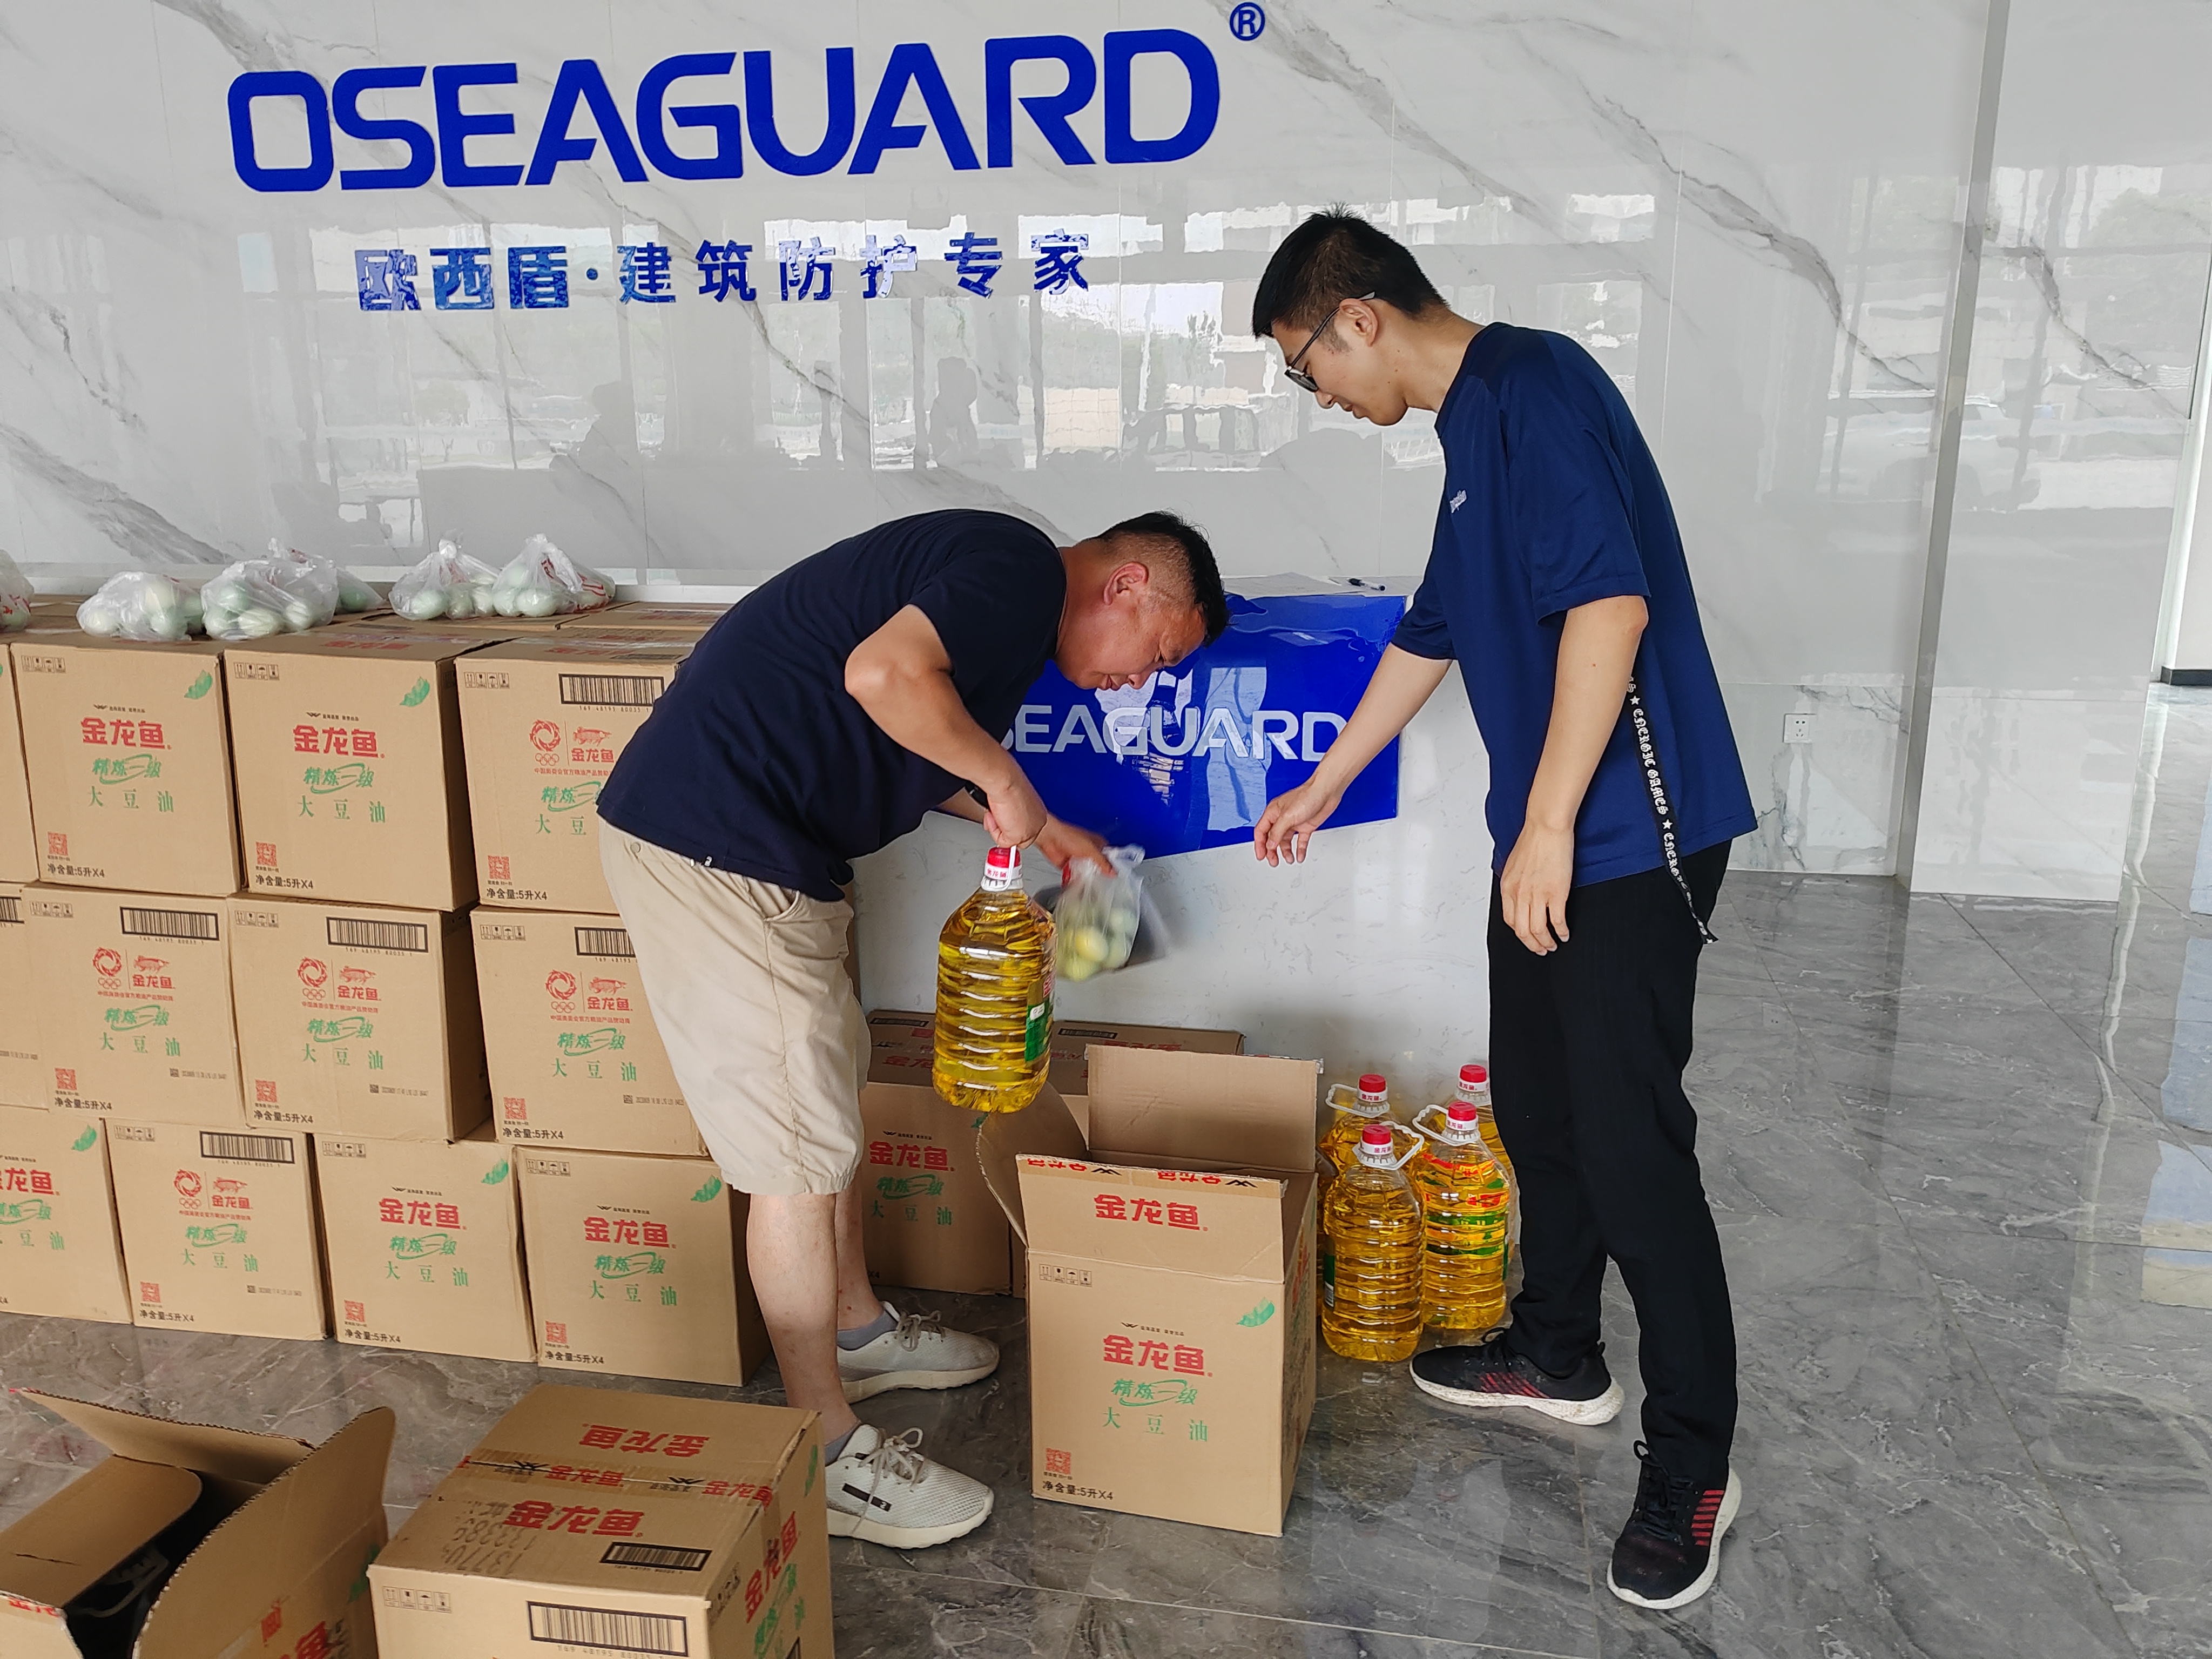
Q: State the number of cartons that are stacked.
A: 12